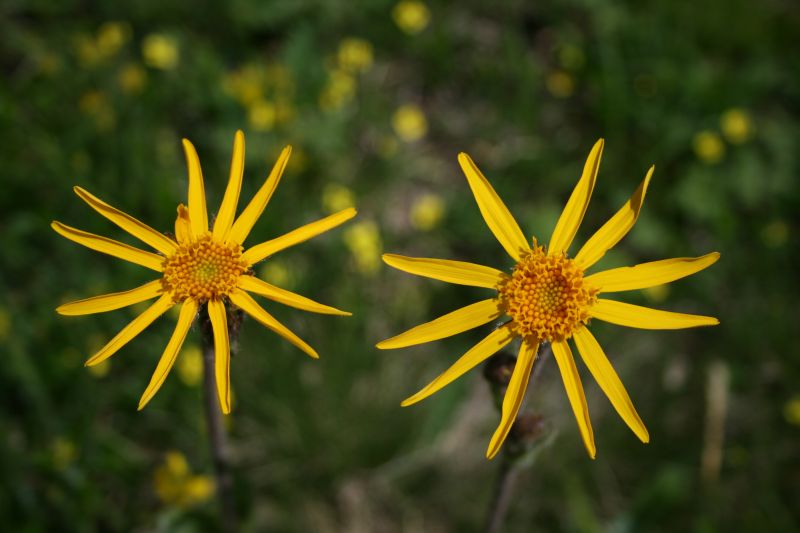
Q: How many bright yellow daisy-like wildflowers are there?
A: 2